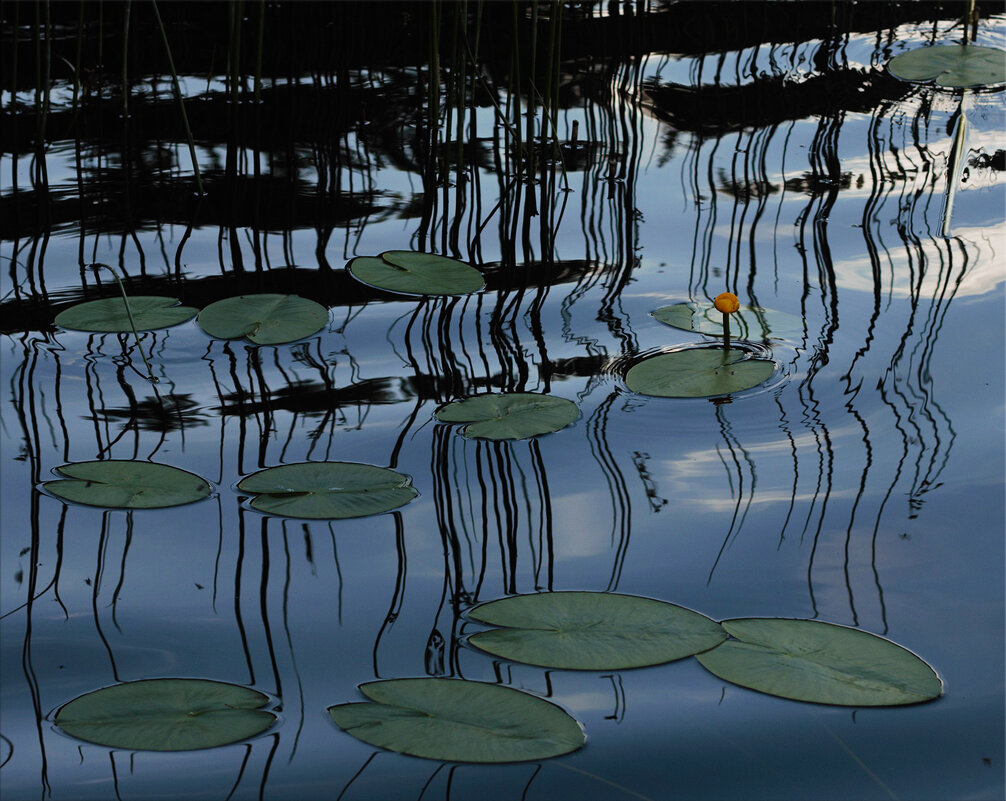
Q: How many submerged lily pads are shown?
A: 1